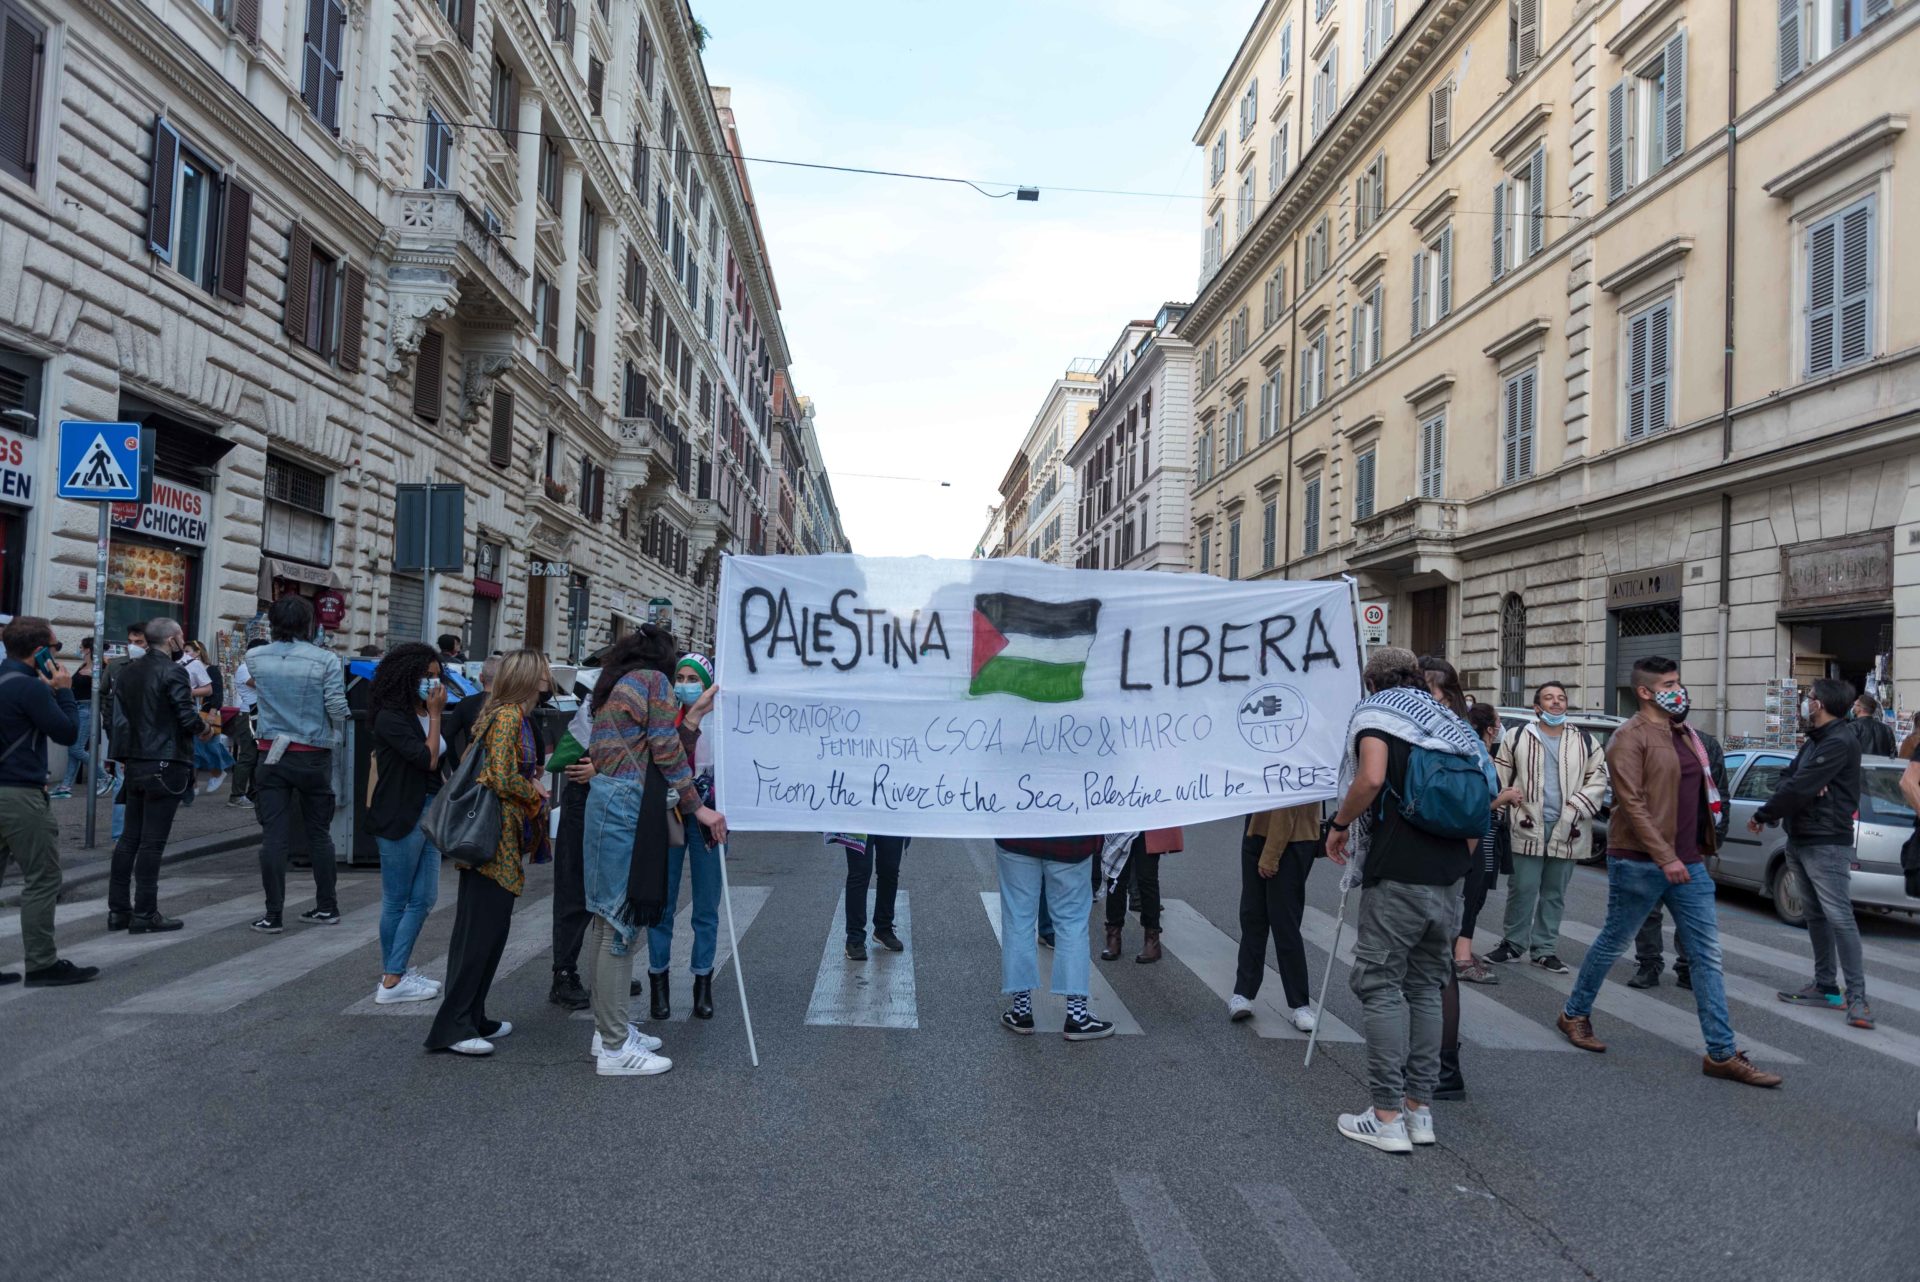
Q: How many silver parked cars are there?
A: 2